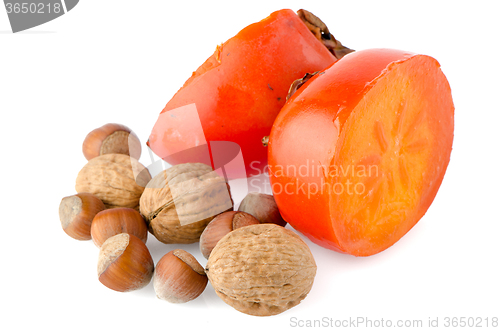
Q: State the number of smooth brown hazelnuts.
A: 7